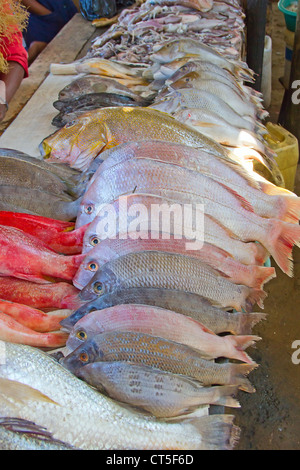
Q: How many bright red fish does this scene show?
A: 5